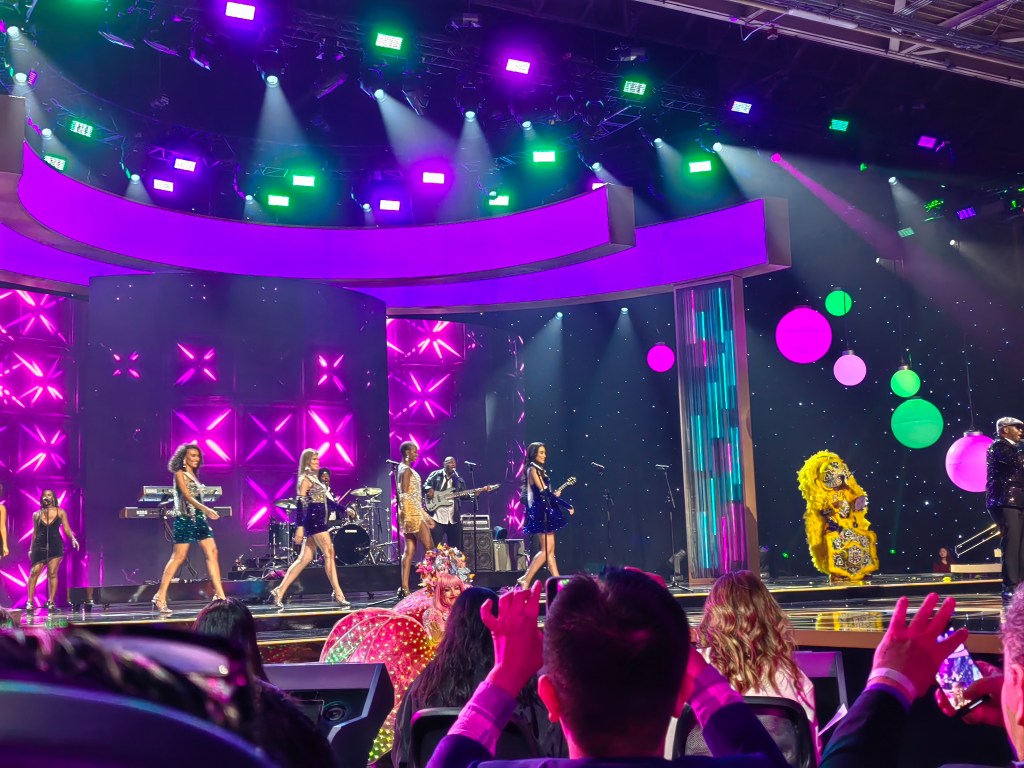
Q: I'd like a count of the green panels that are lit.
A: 11